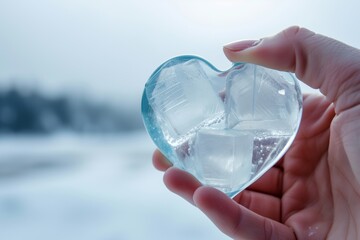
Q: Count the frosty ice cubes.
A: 3